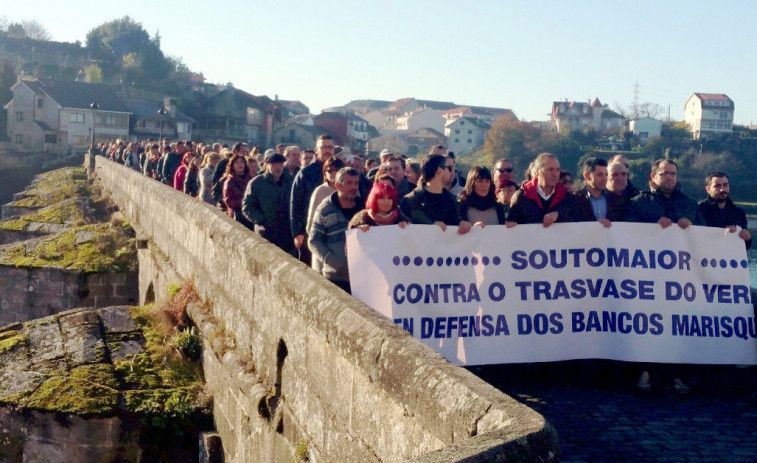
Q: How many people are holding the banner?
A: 7